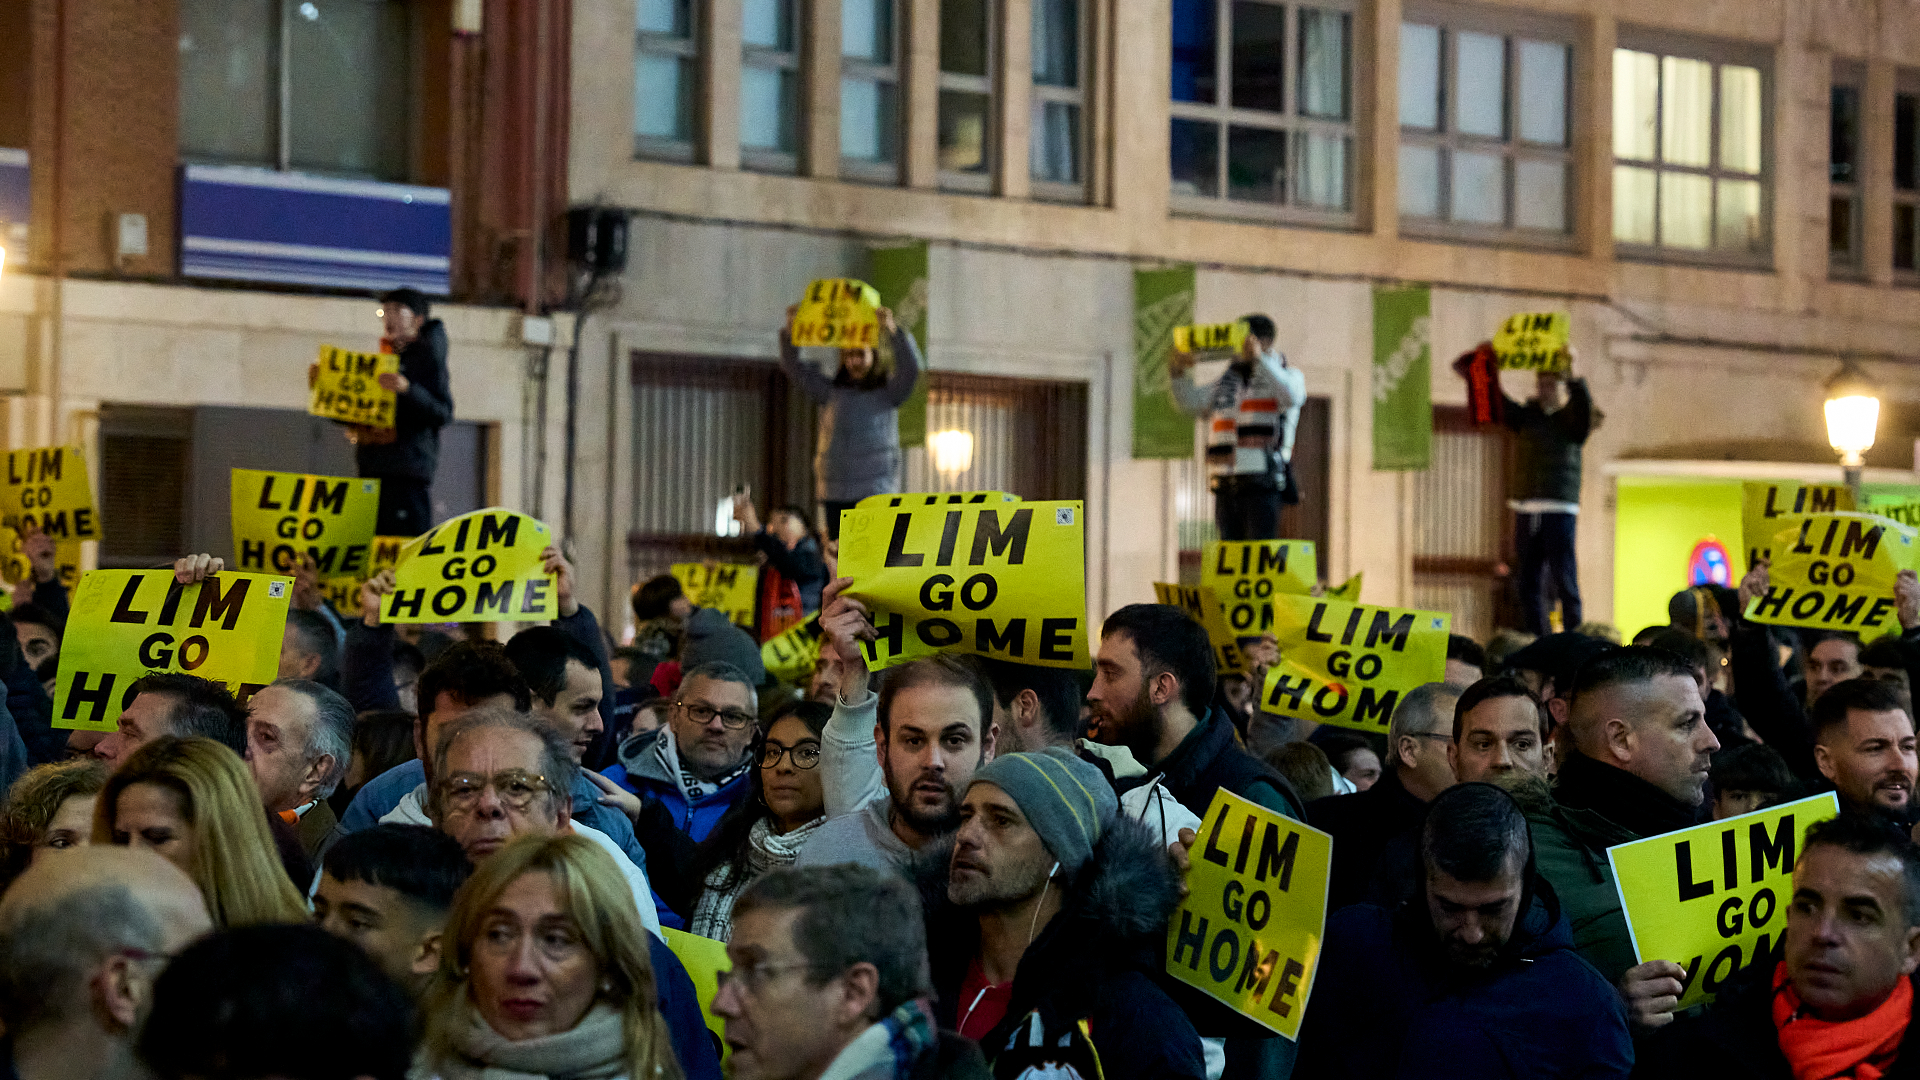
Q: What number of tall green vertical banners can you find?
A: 3